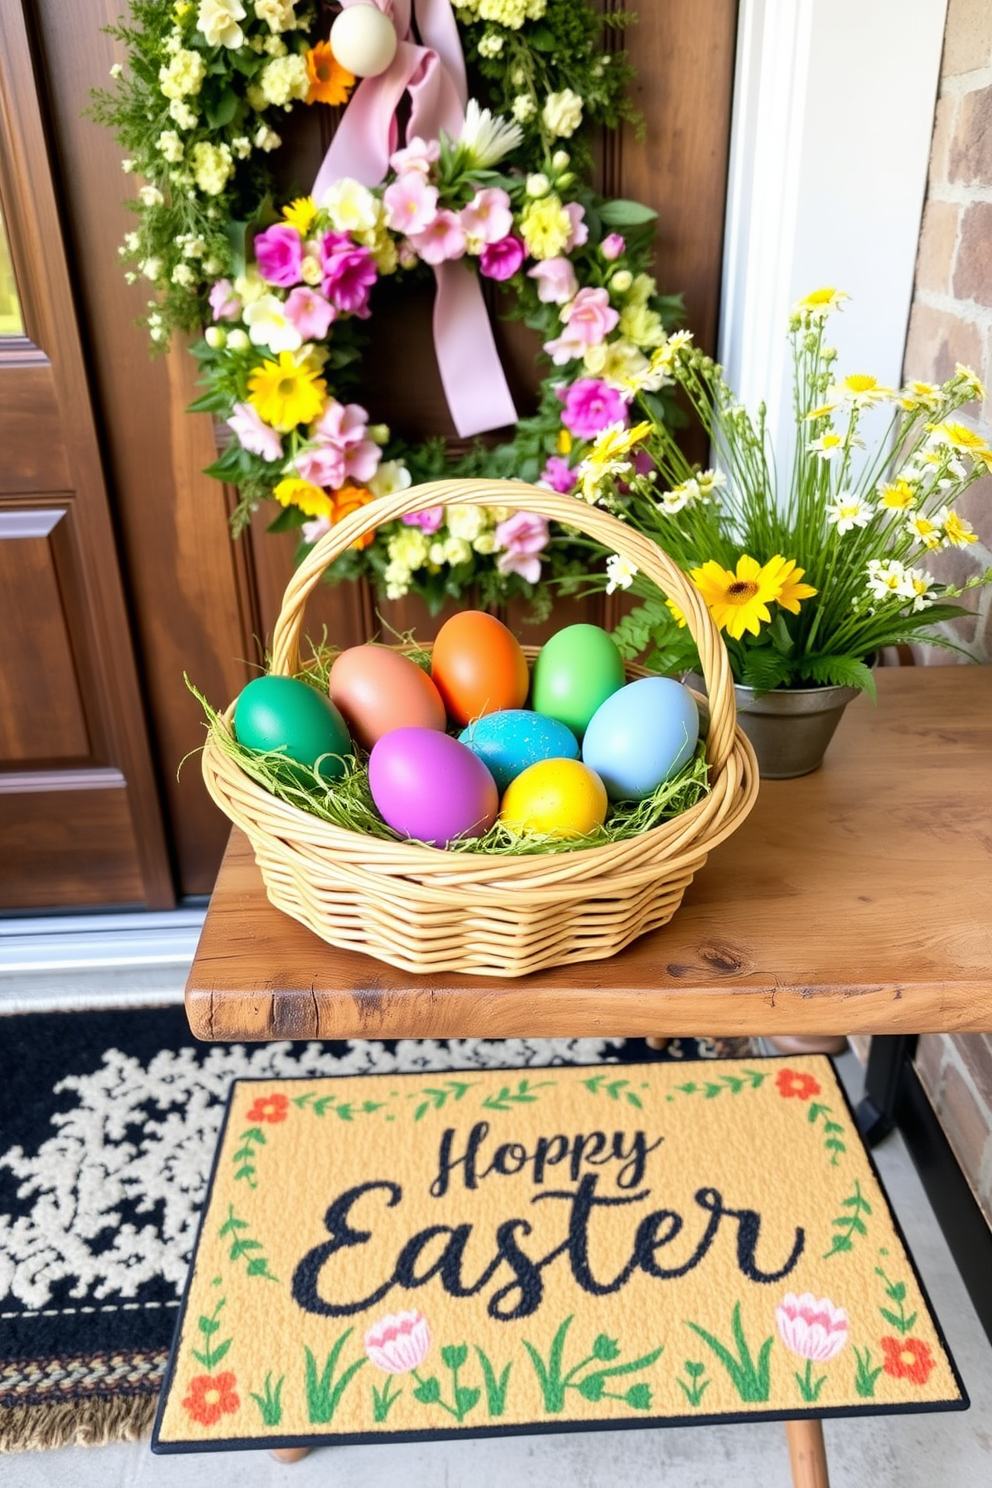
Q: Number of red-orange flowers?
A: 4